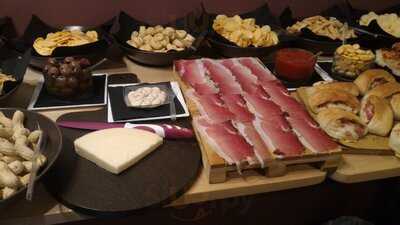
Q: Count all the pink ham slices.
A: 12